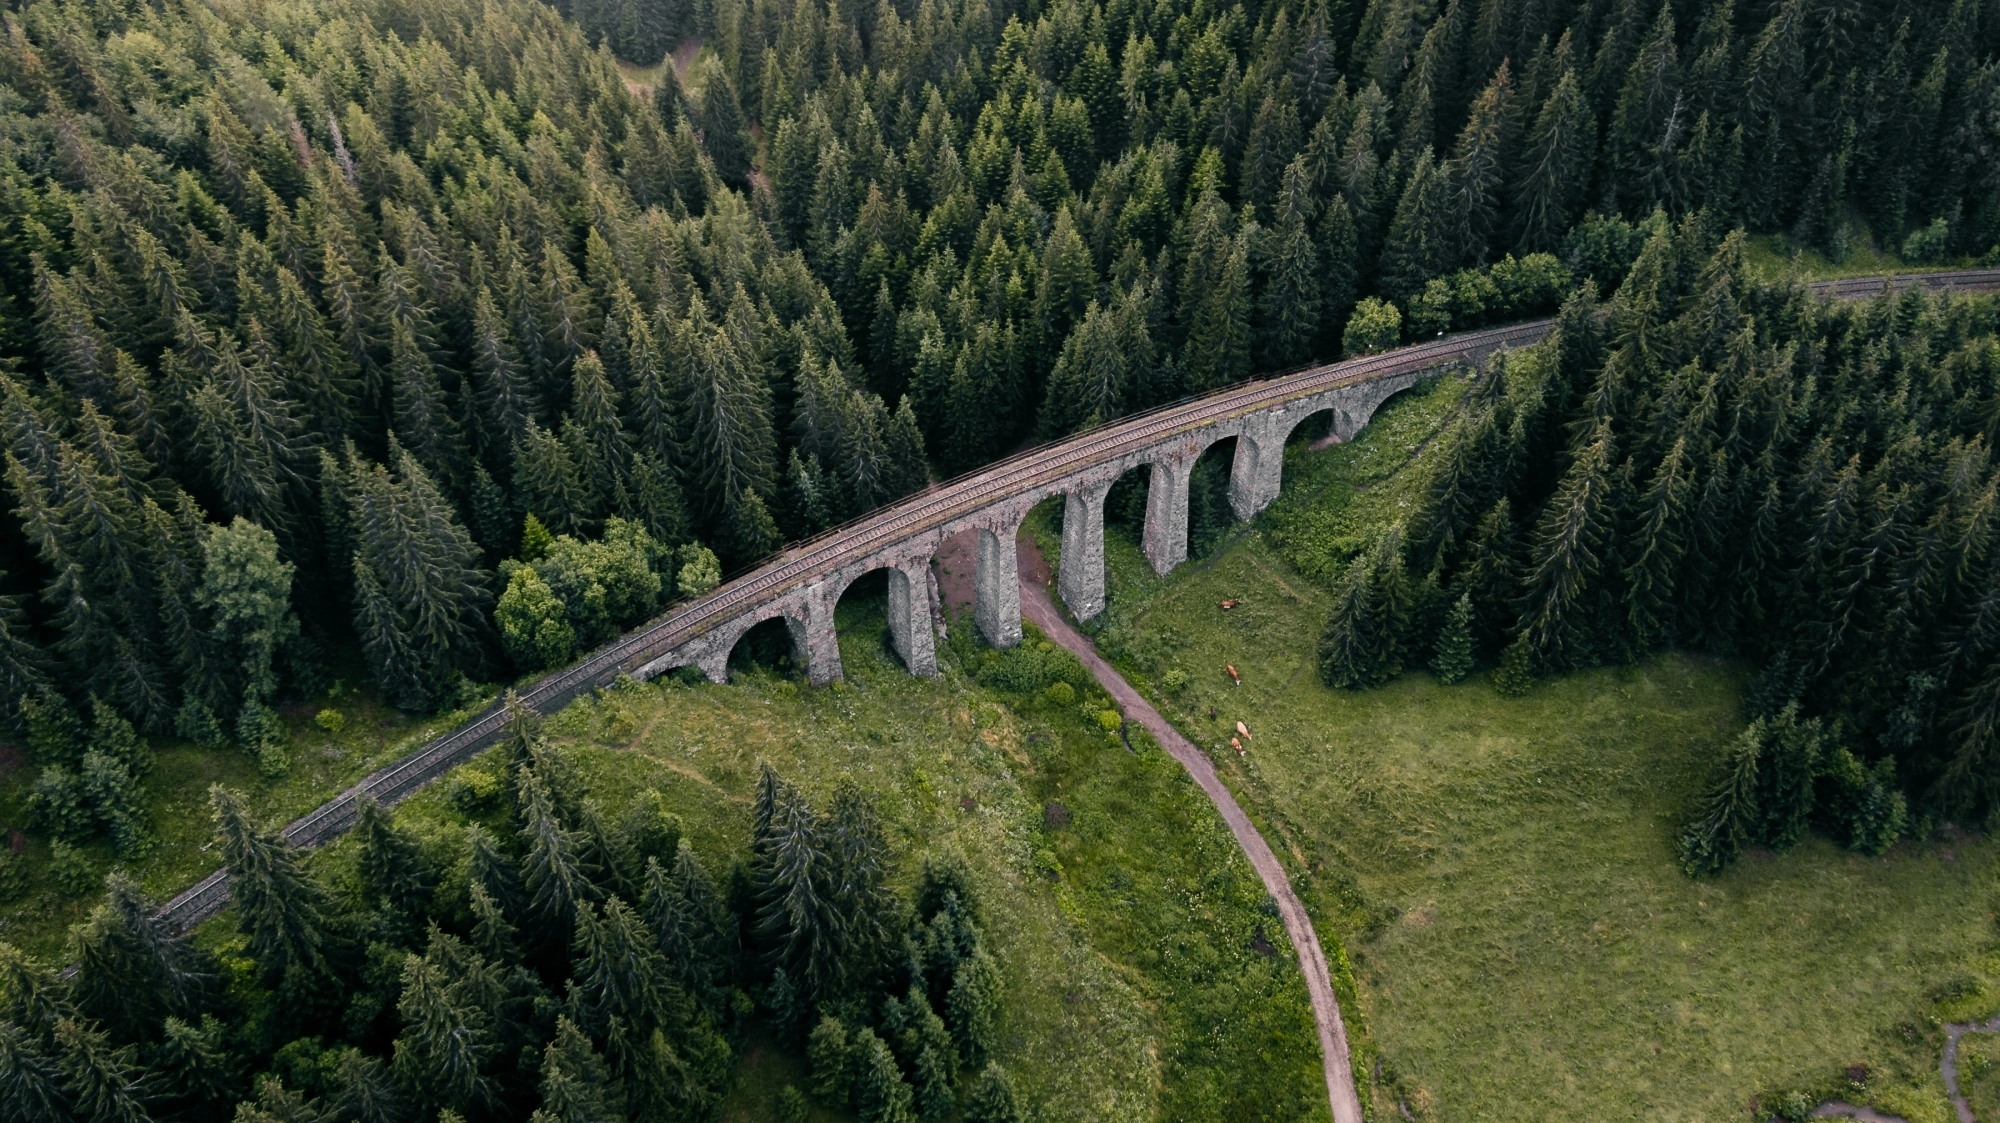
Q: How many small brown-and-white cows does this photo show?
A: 4